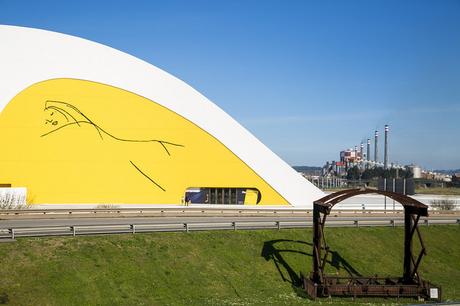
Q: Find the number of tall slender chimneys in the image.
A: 5